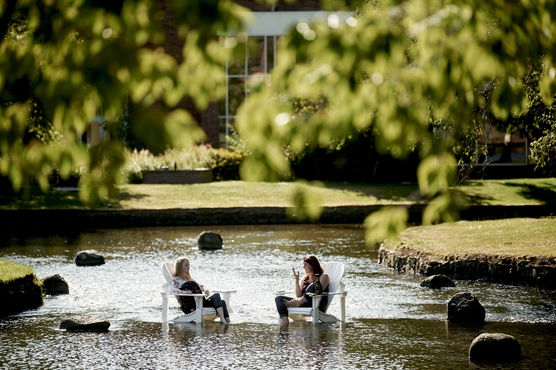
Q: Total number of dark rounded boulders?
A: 7